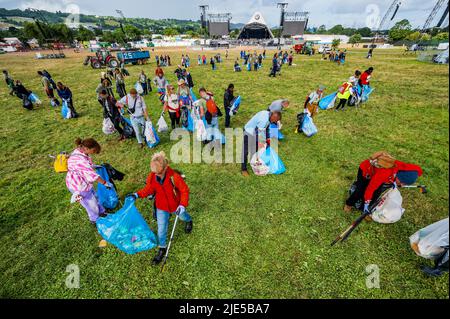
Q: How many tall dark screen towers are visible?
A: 2